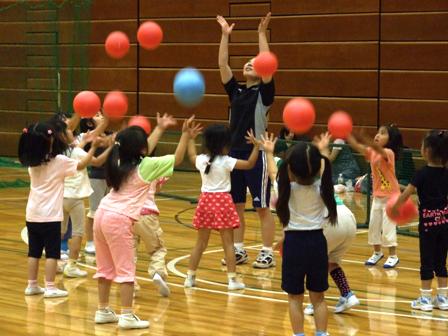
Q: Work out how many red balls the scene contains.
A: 9